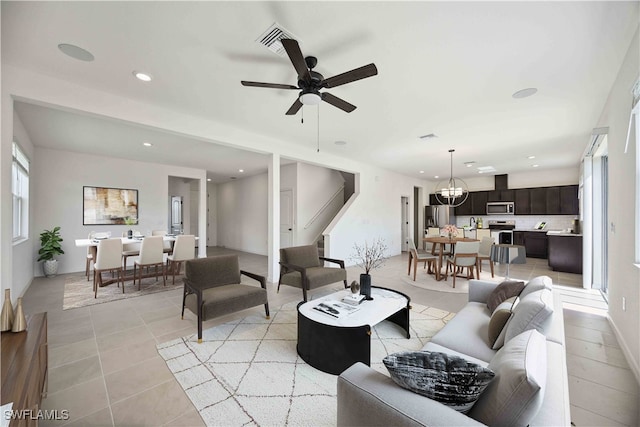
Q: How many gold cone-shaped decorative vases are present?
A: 2